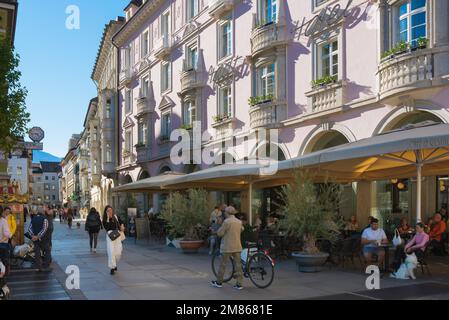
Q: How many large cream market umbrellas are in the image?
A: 3